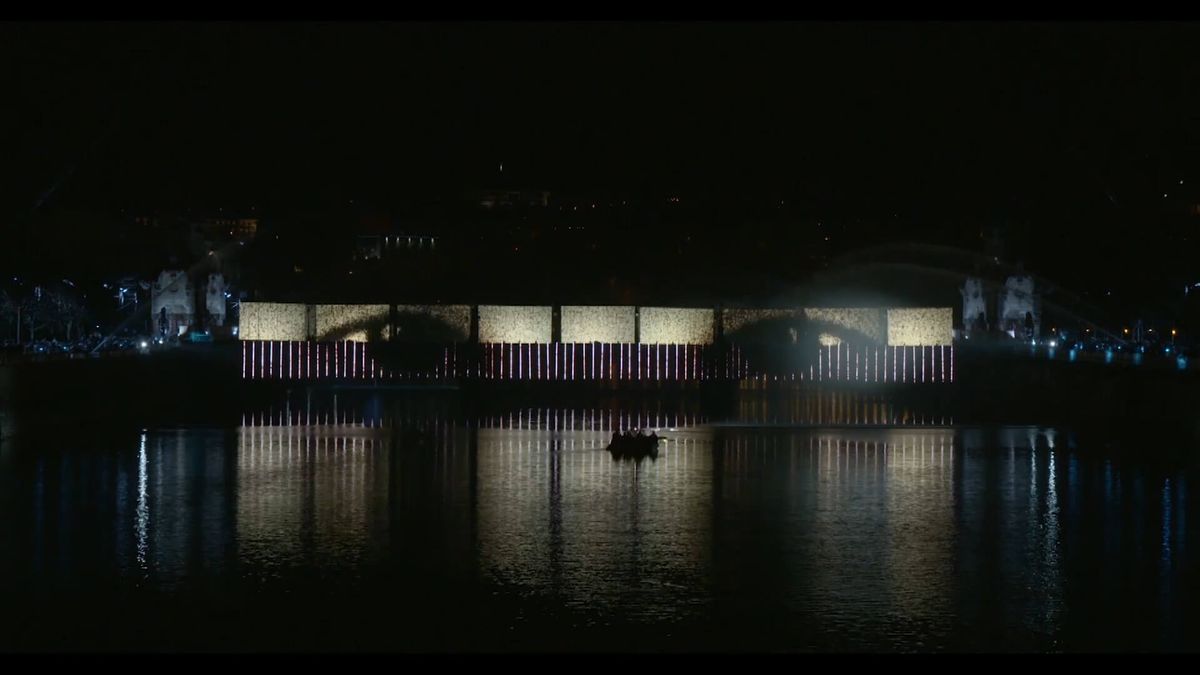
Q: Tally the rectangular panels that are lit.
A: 9